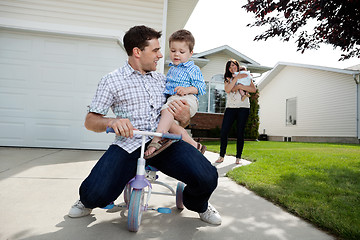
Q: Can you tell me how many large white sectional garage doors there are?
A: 1